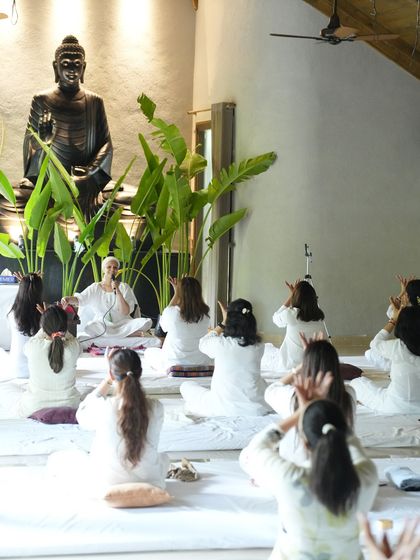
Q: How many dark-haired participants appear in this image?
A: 10